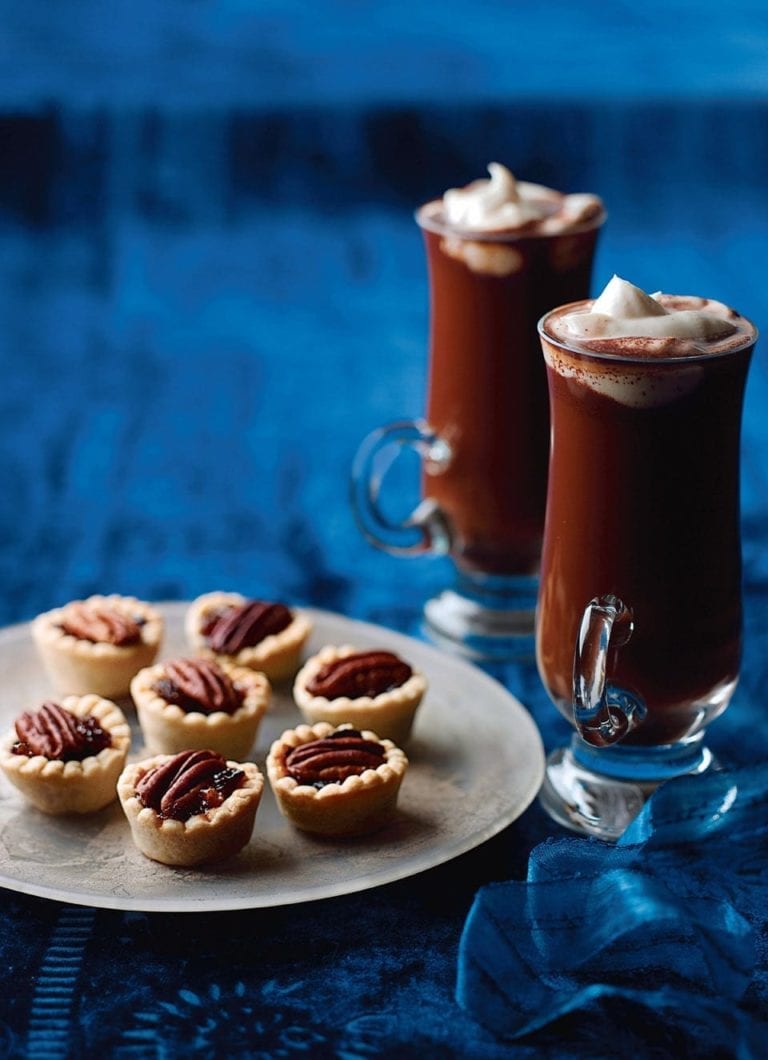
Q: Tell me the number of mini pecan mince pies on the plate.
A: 7